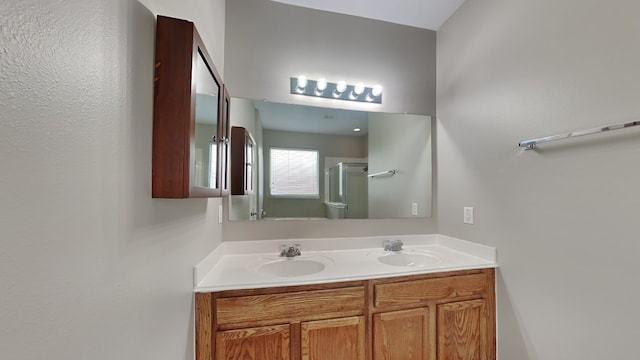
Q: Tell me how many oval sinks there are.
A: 2